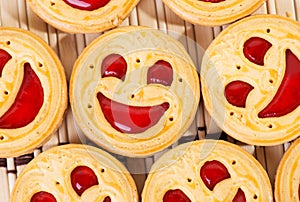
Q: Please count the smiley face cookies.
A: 8